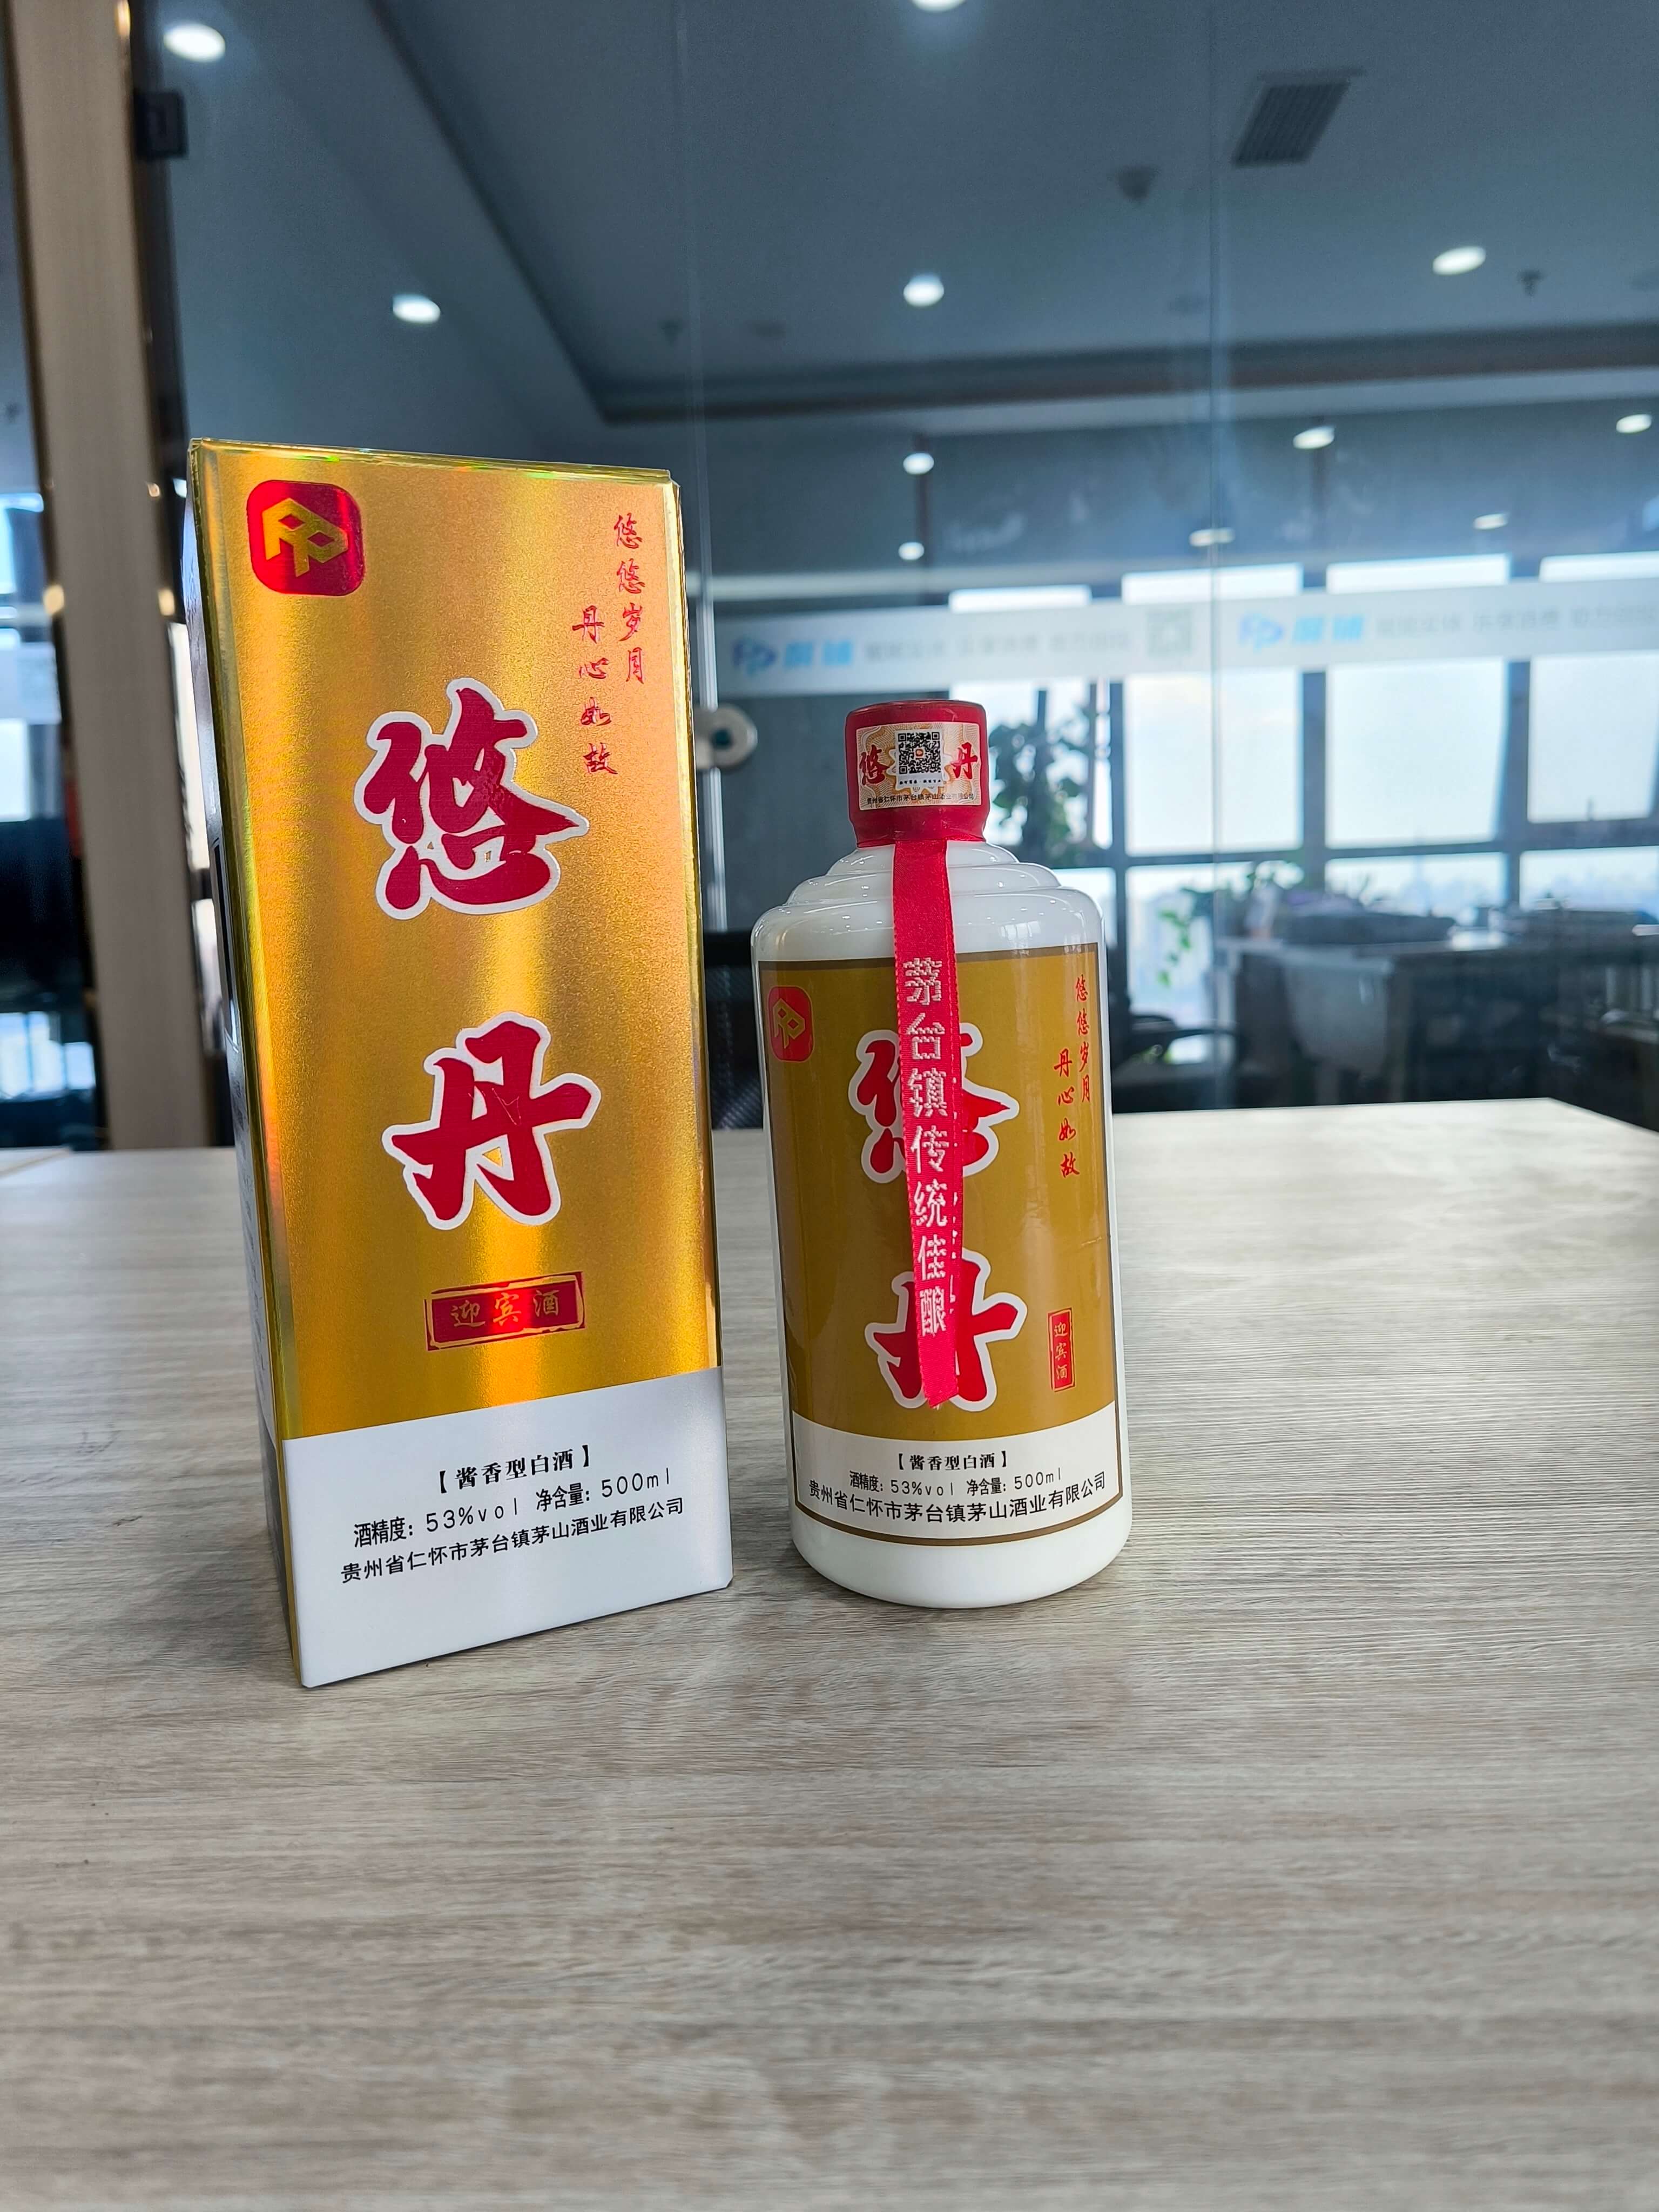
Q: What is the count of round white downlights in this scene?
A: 11